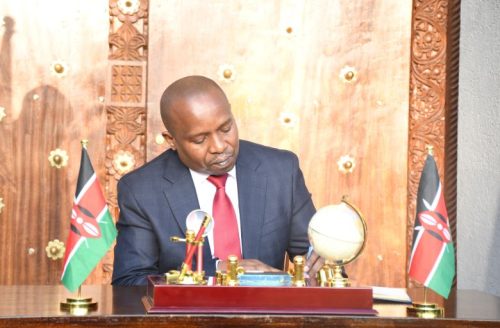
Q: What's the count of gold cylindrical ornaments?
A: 2